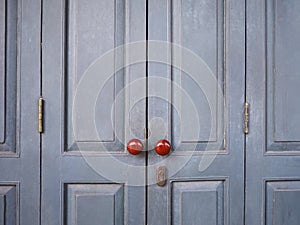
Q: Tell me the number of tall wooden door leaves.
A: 4